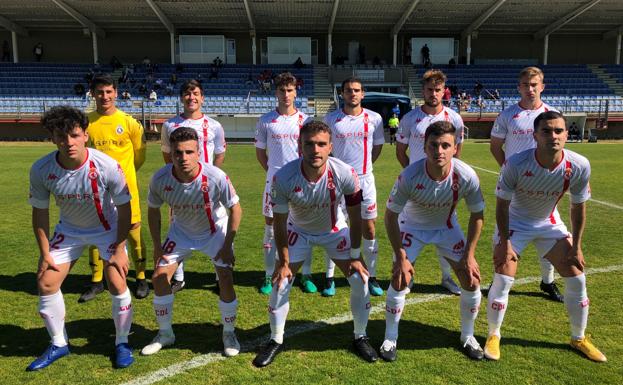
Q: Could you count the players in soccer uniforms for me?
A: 11